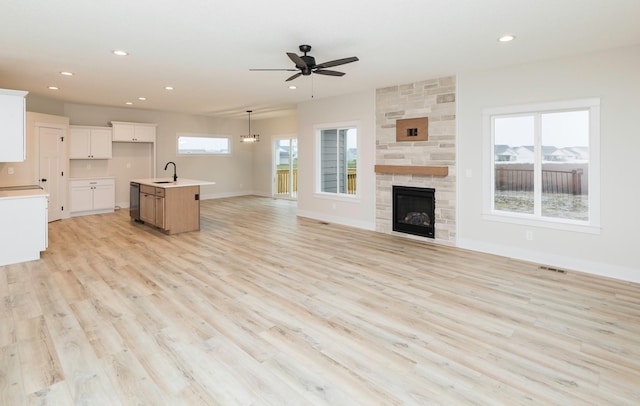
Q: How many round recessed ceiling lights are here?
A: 8